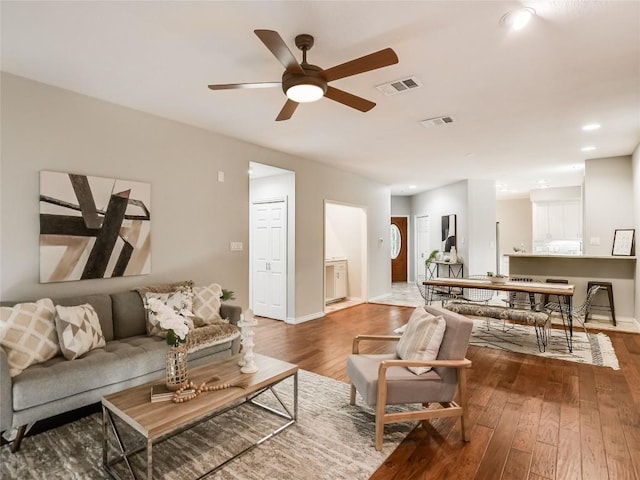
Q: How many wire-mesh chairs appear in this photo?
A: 4